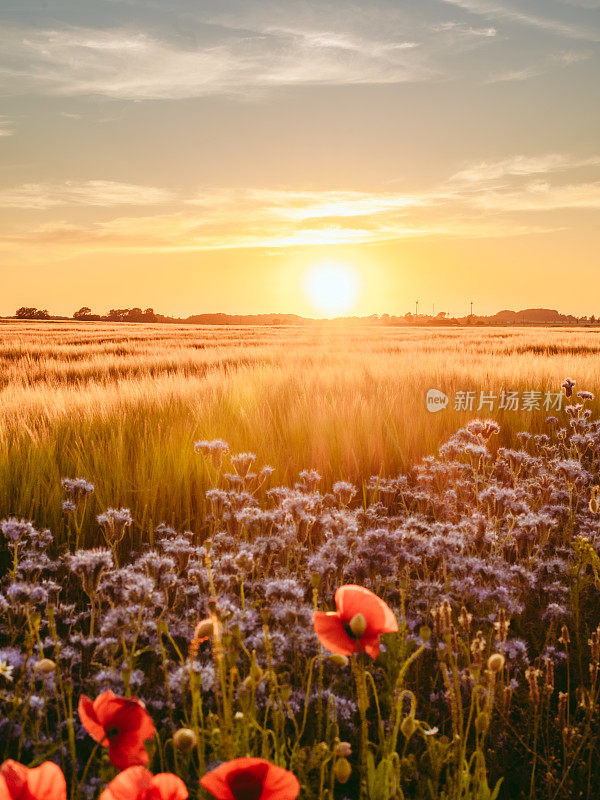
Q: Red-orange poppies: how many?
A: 5